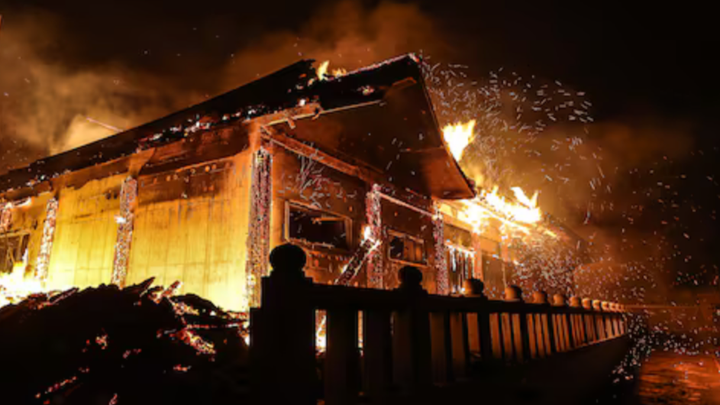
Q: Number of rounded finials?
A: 13